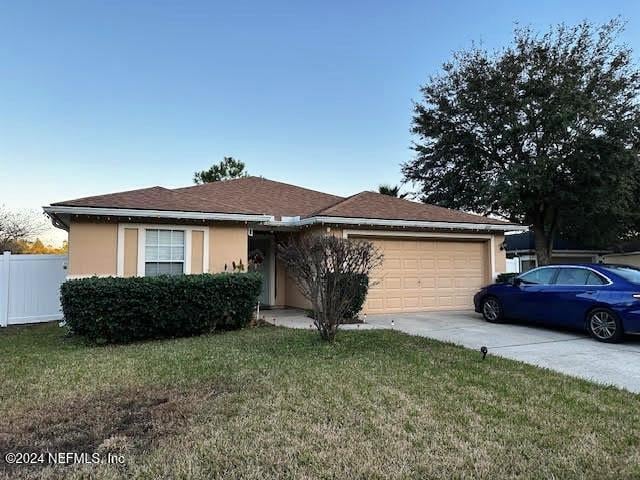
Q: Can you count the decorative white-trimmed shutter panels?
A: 2